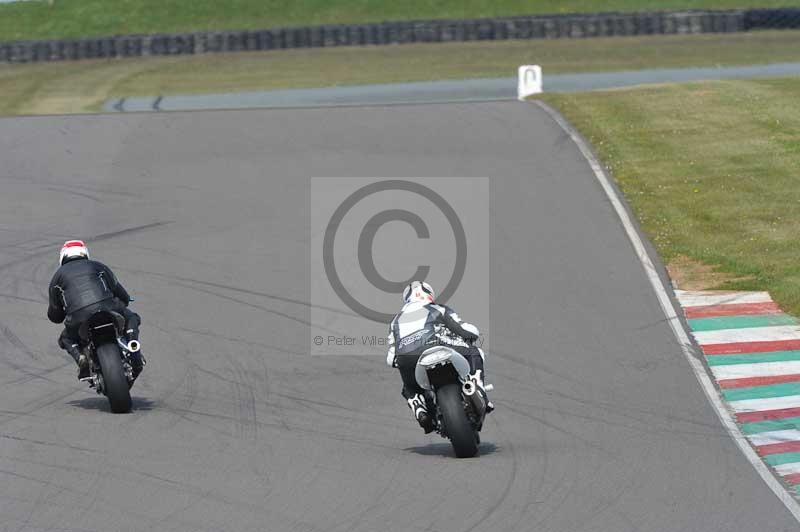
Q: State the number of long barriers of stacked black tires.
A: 1